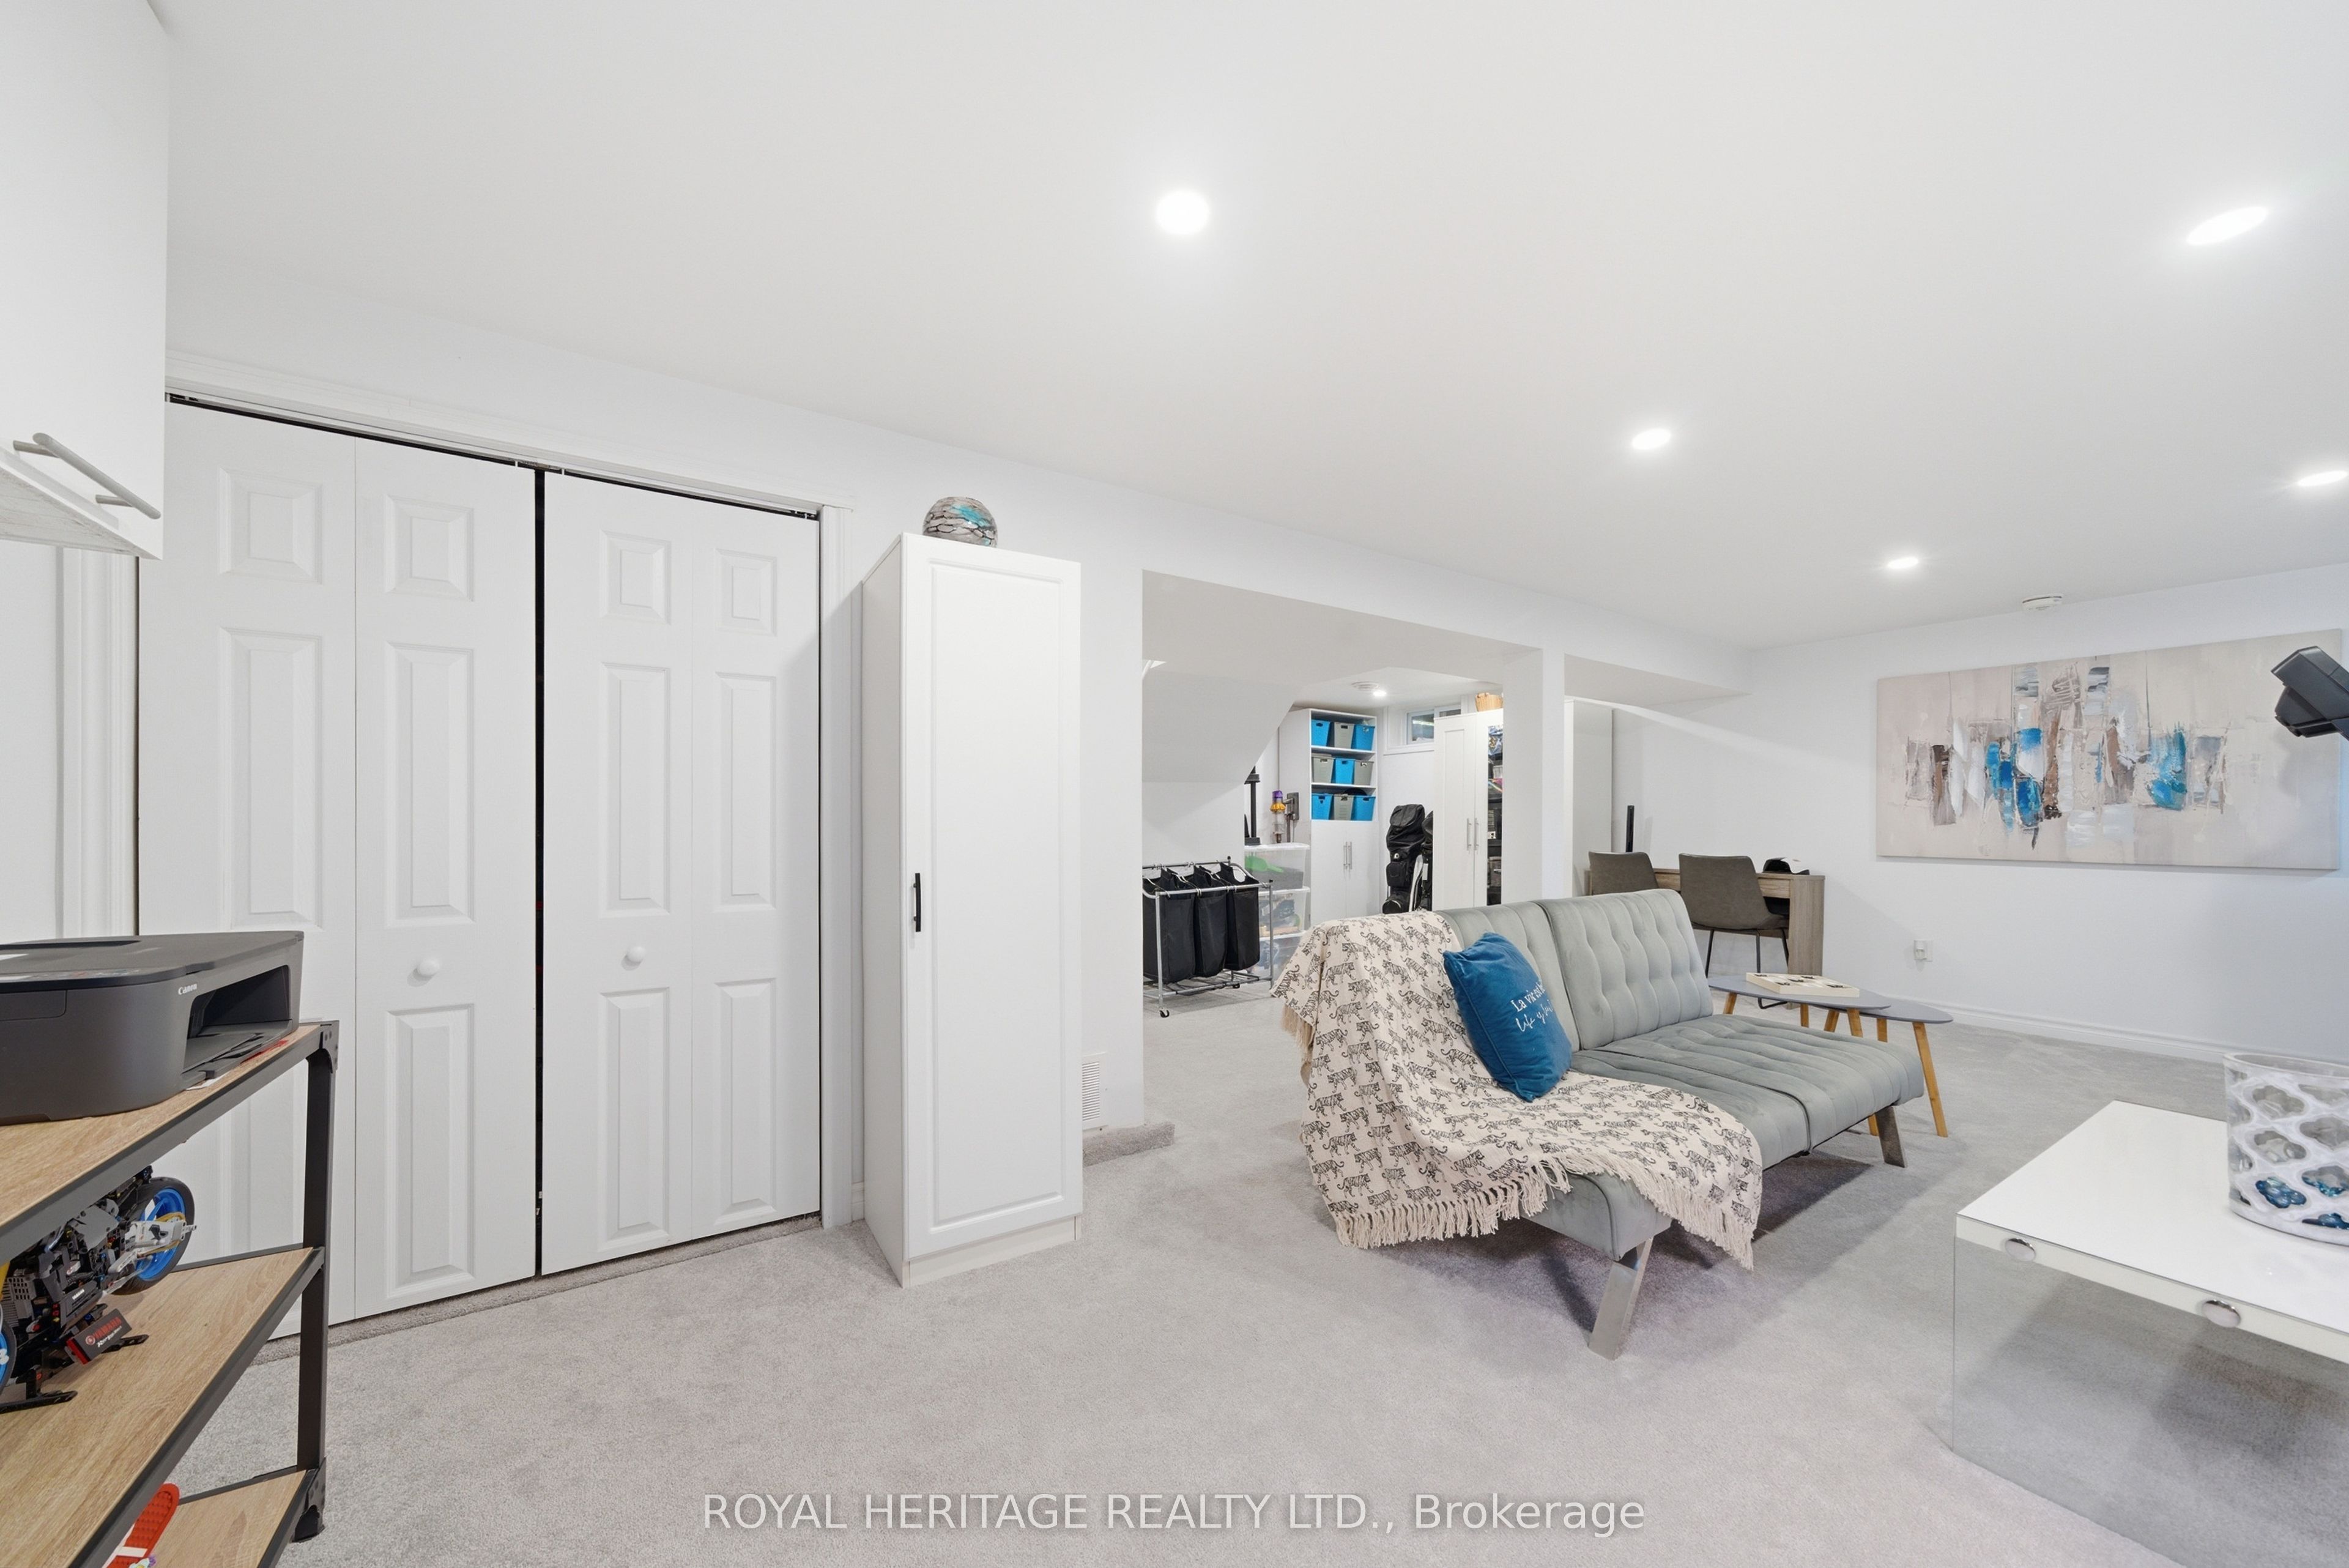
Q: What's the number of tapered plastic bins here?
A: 9